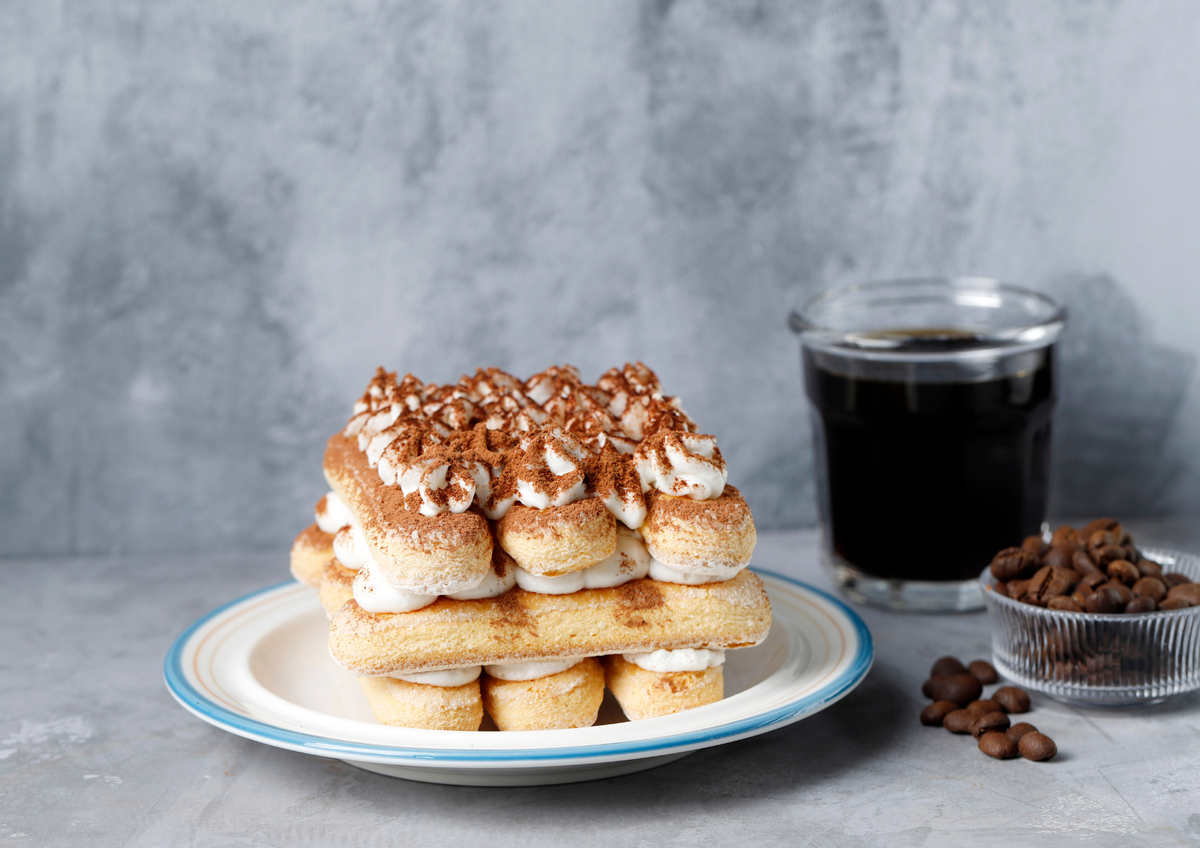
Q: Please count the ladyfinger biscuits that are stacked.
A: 9